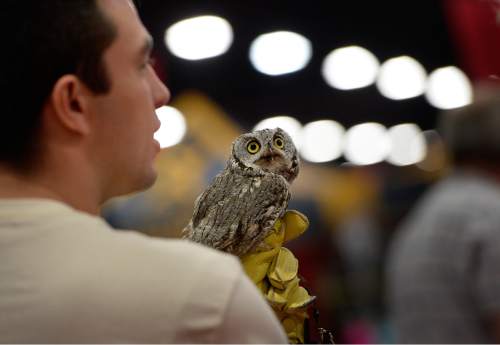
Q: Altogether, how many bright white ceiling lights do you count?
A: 10